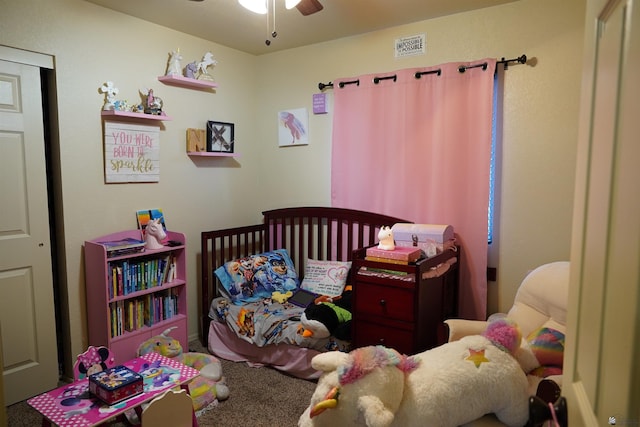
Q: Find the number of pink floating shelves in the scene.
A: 3